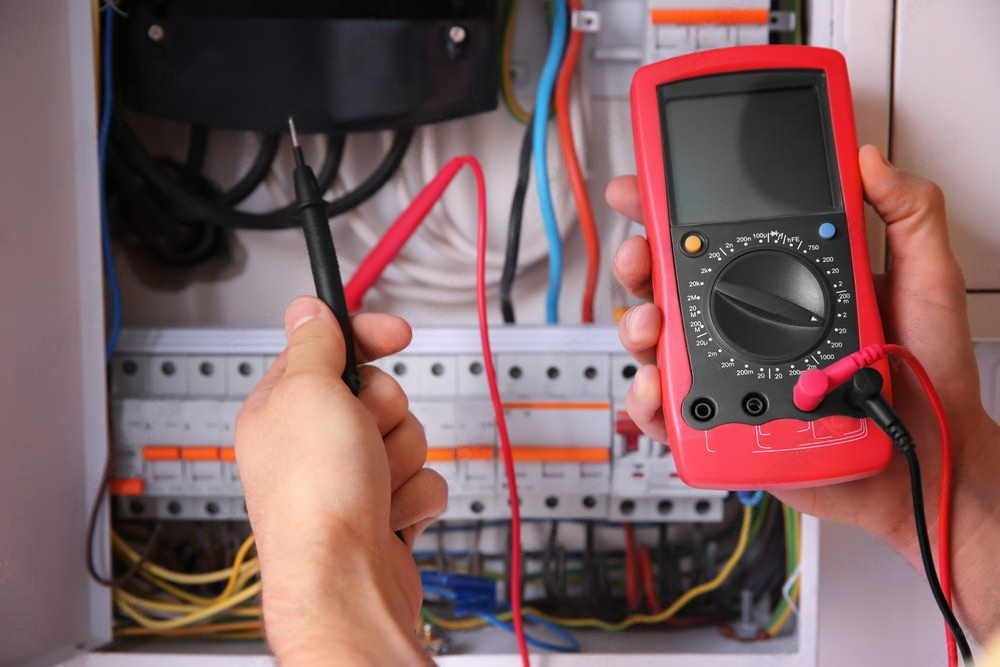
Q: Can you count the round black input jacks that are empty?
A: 2